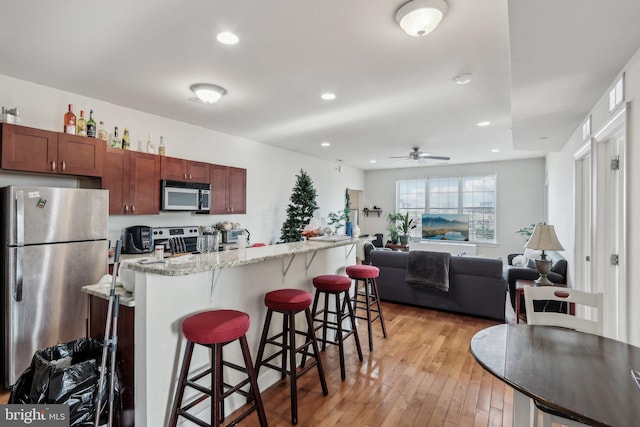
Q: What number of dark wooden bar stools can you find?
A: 4